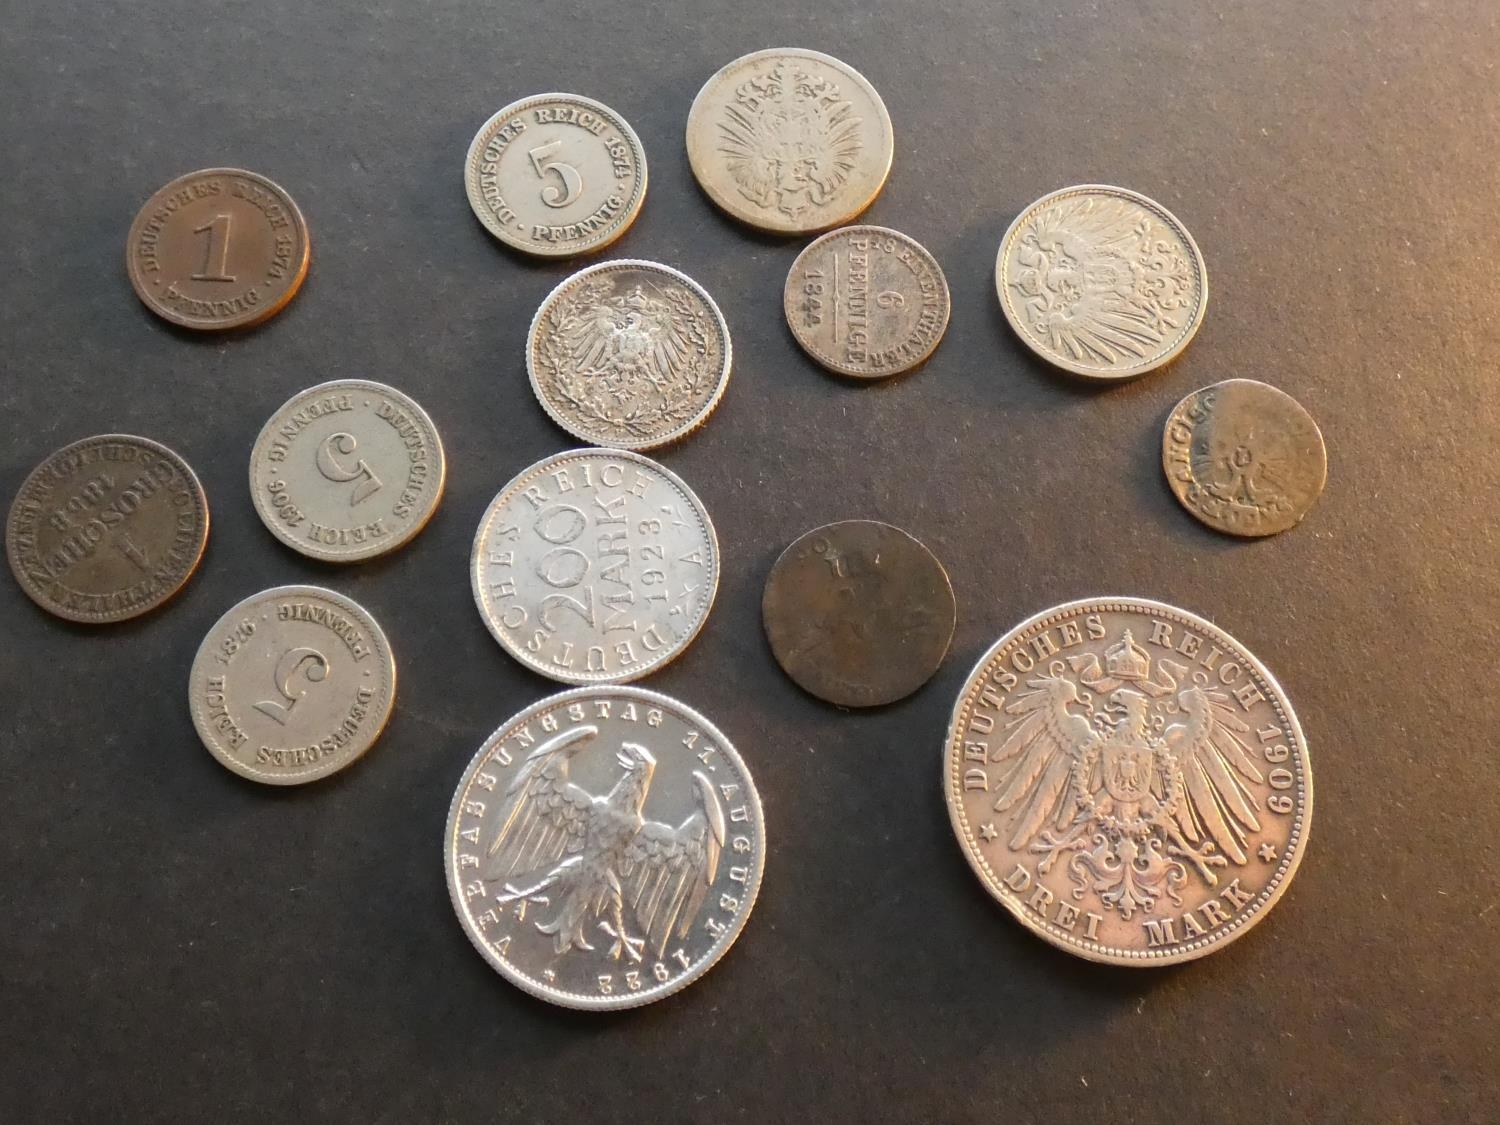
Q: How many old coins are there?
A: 14